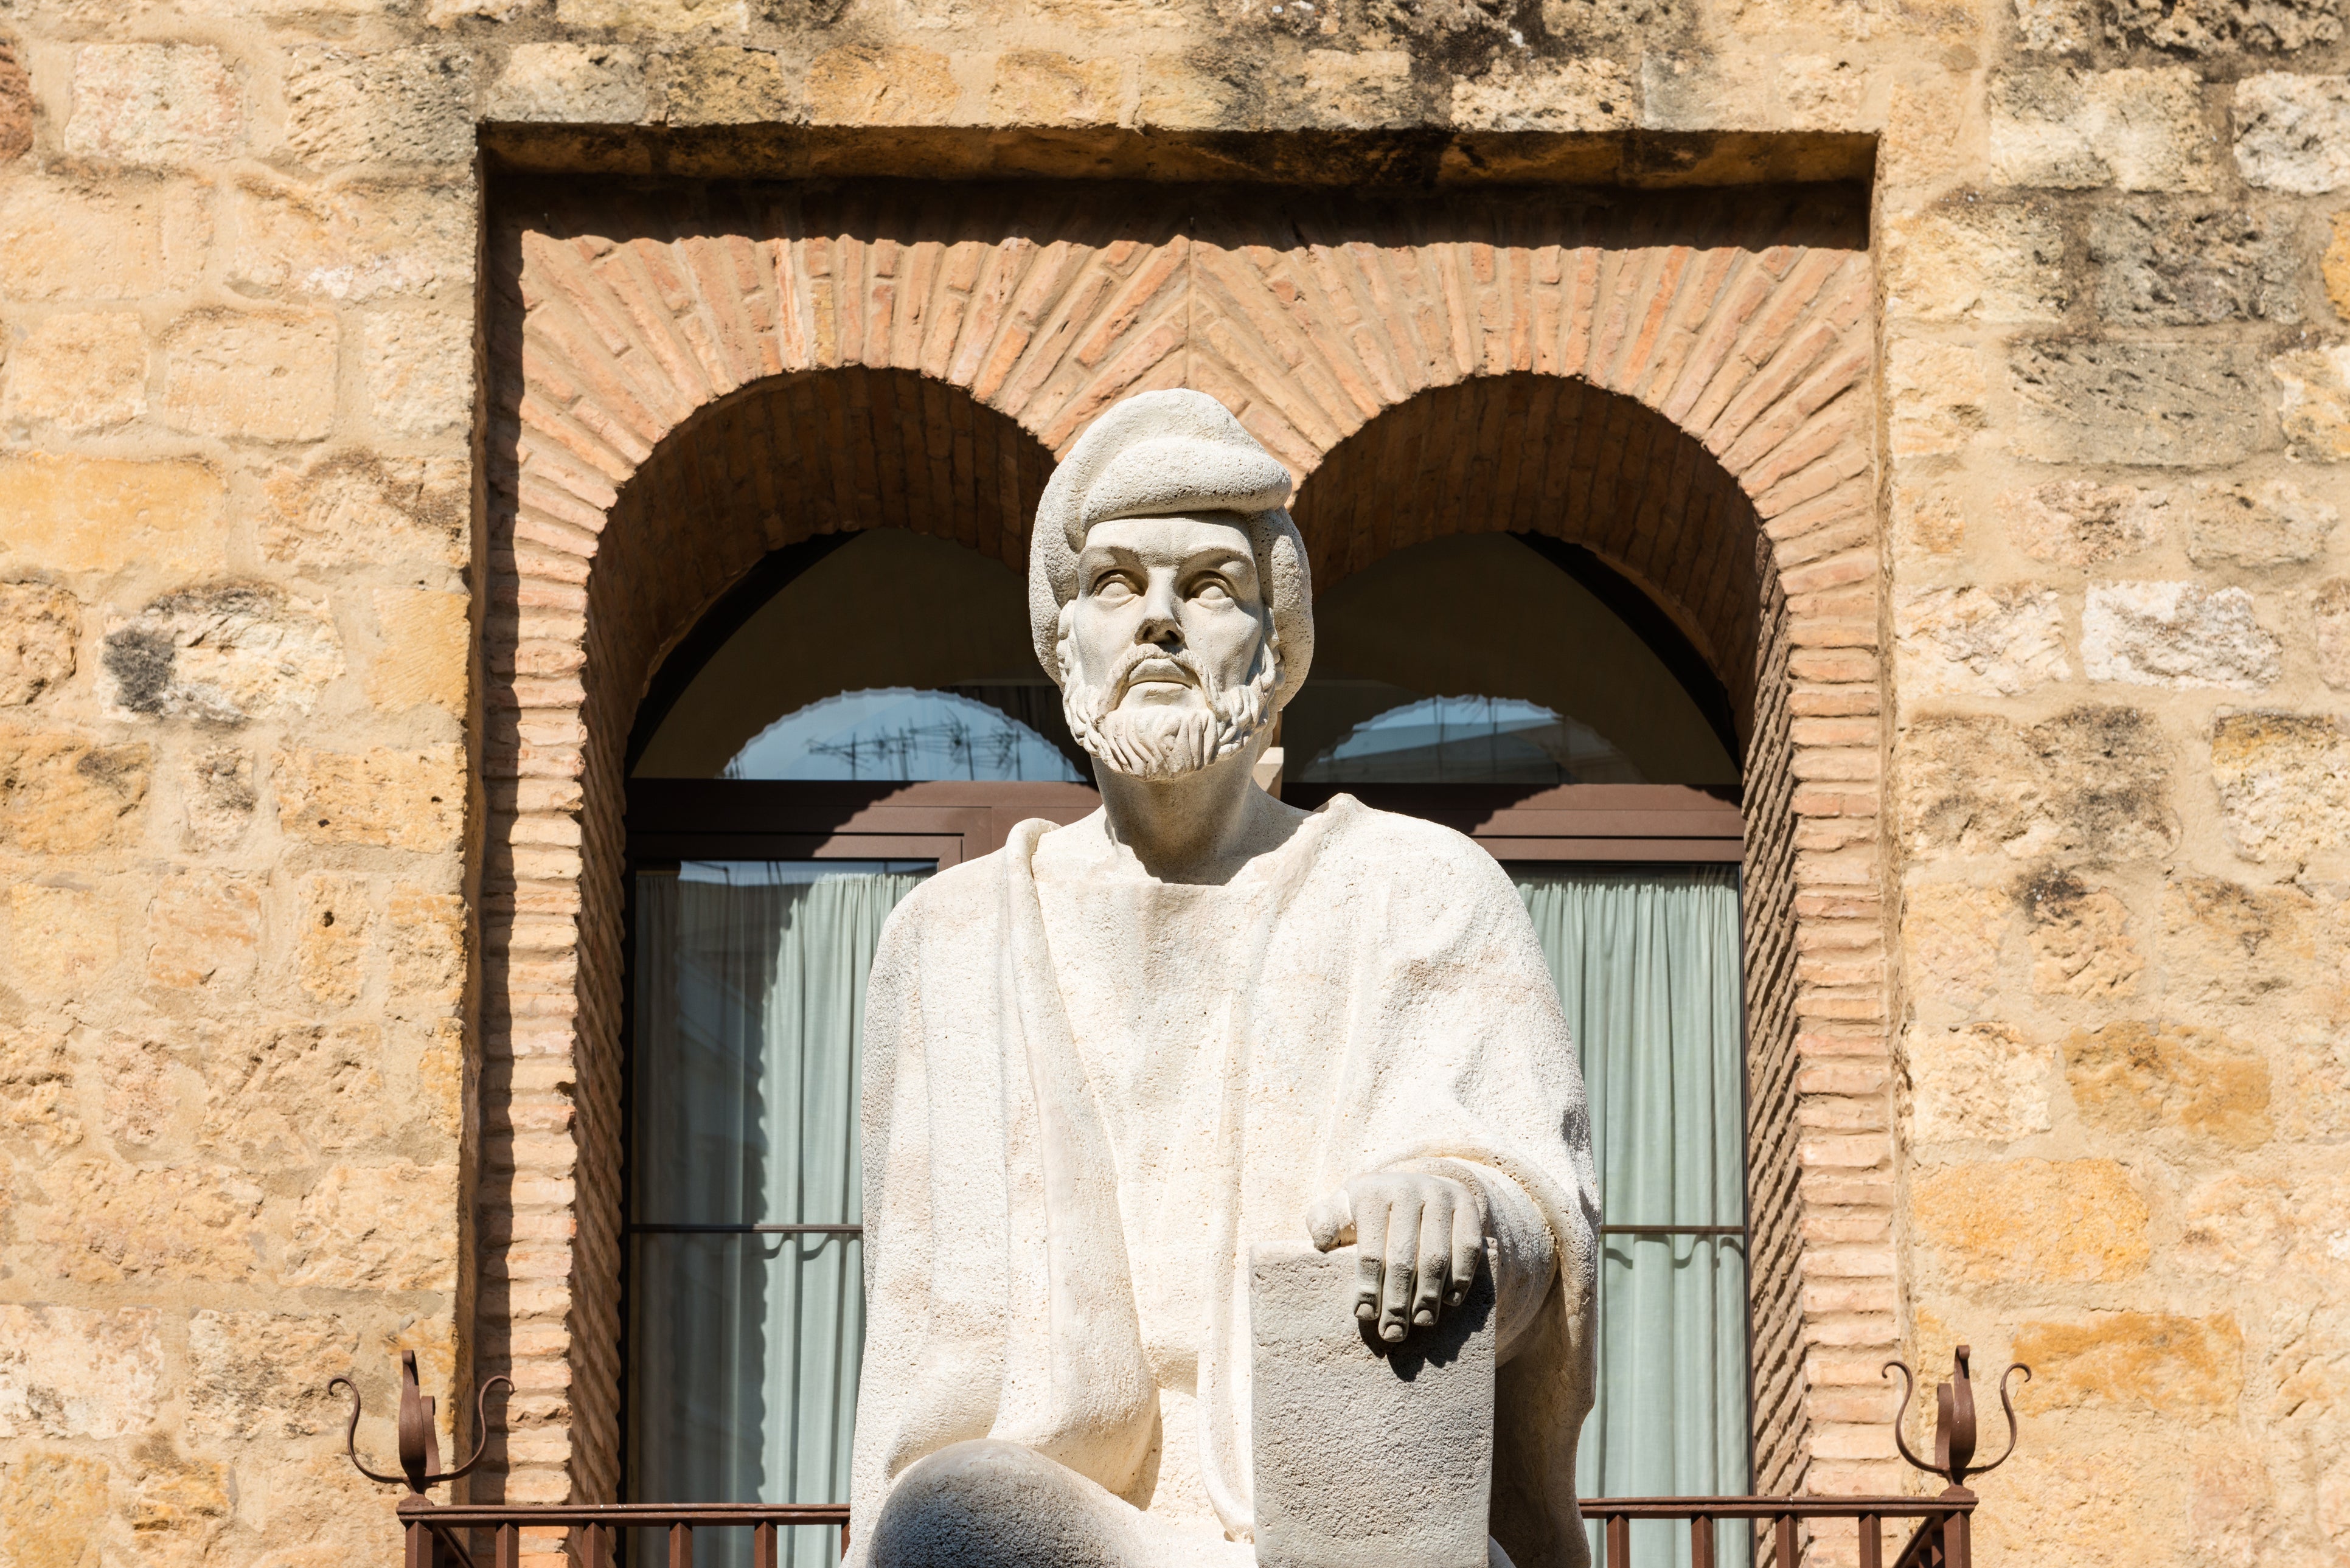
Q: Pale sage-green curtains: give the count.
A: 2